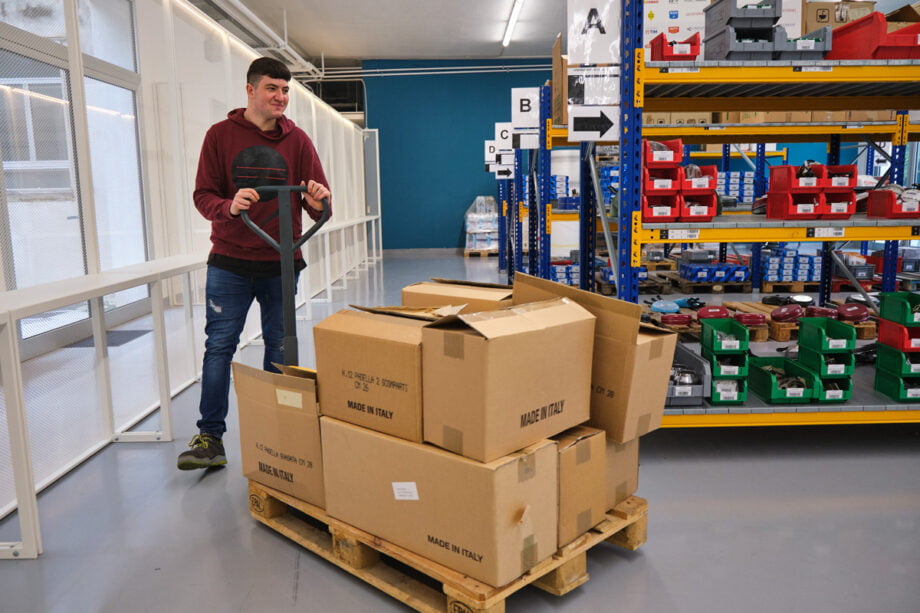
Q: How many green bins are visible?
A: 10